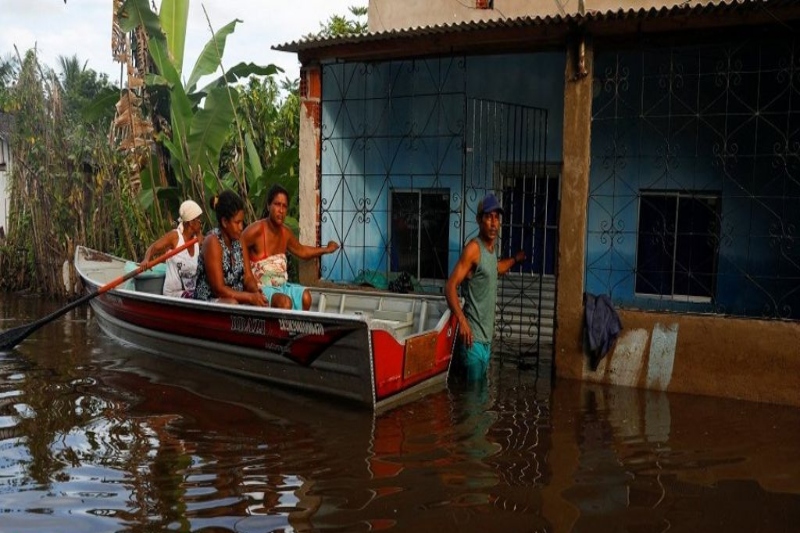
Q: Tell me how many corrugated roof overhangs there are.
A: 1